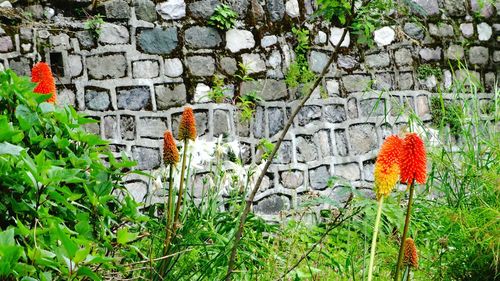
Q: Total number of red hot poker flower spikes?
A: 6